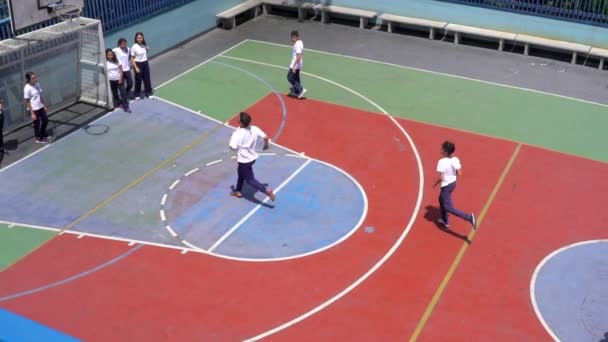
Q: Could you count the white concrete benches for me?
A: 7